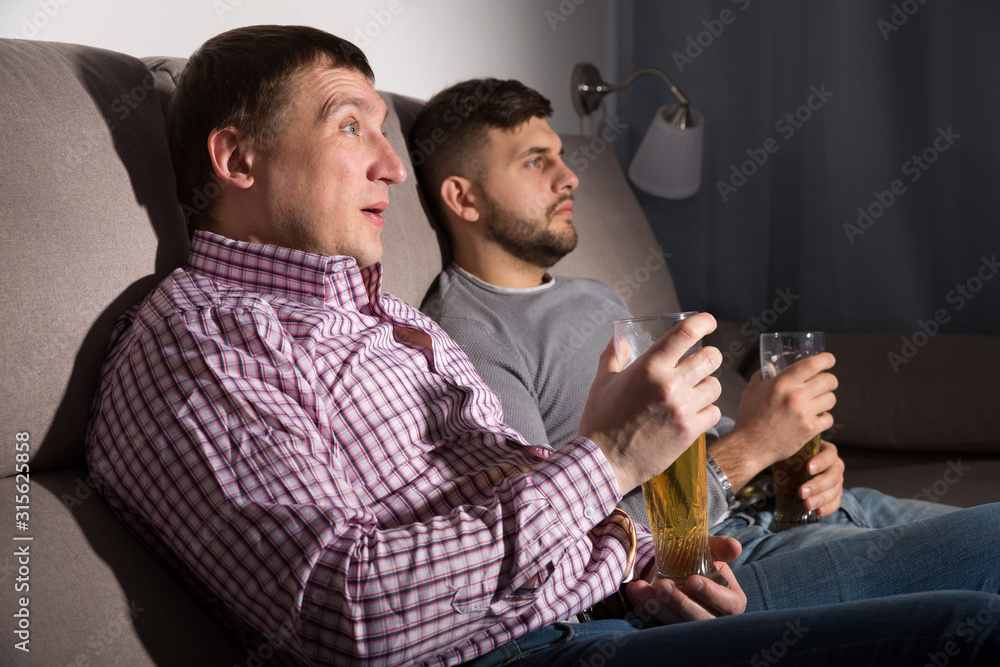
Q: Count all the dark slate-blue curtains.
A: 1